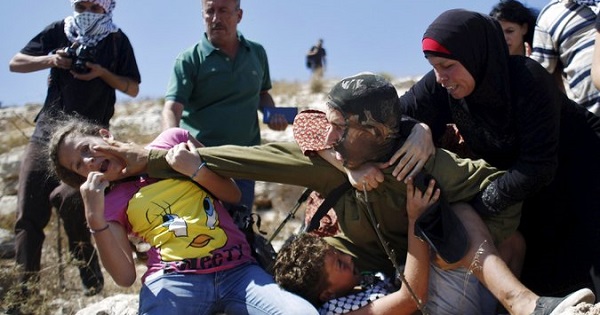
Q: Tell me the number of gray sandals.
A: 1